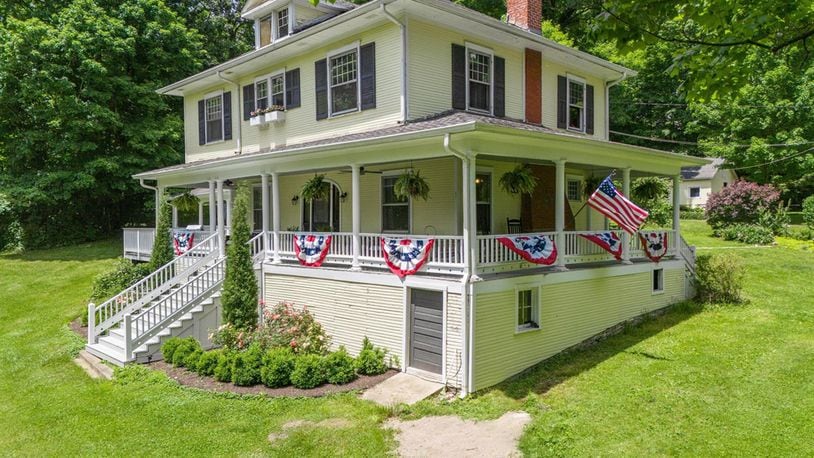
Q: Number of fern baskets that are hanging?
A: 6